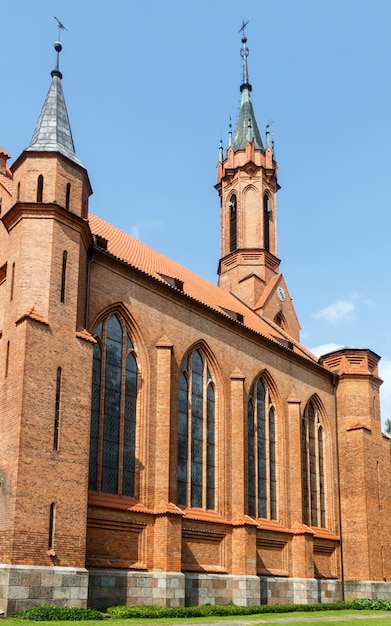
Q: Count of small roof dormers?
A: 4